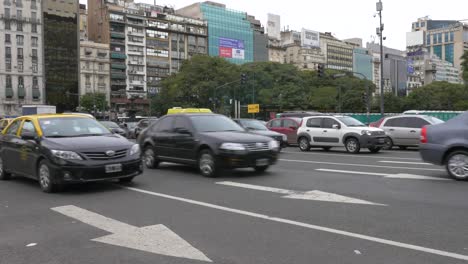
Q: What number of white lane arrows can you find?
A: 3